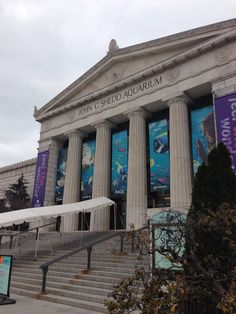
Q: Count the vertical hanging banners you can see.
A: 7